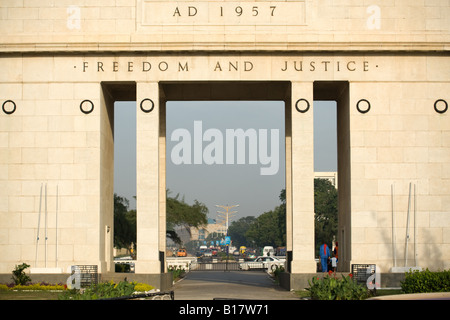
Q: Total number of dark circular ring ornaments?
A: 6